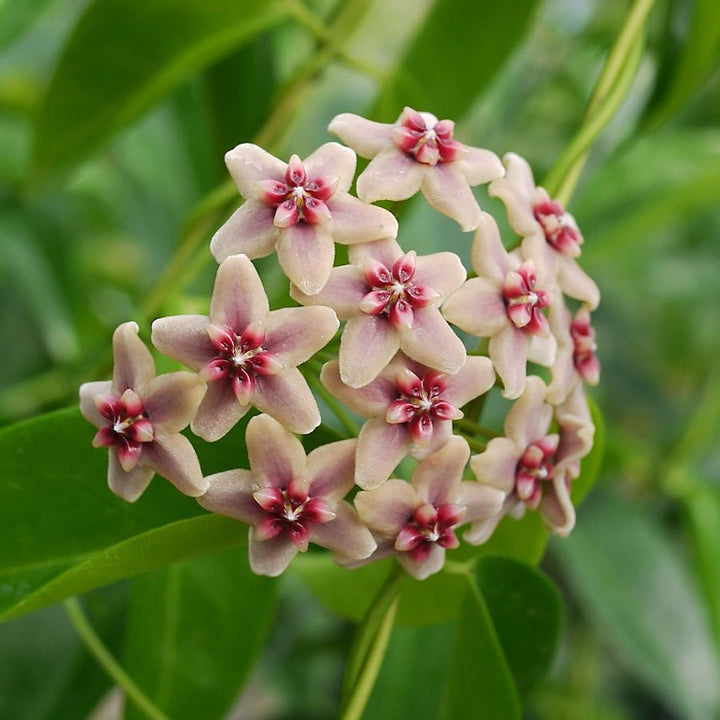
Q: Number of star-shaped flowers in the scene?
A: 12